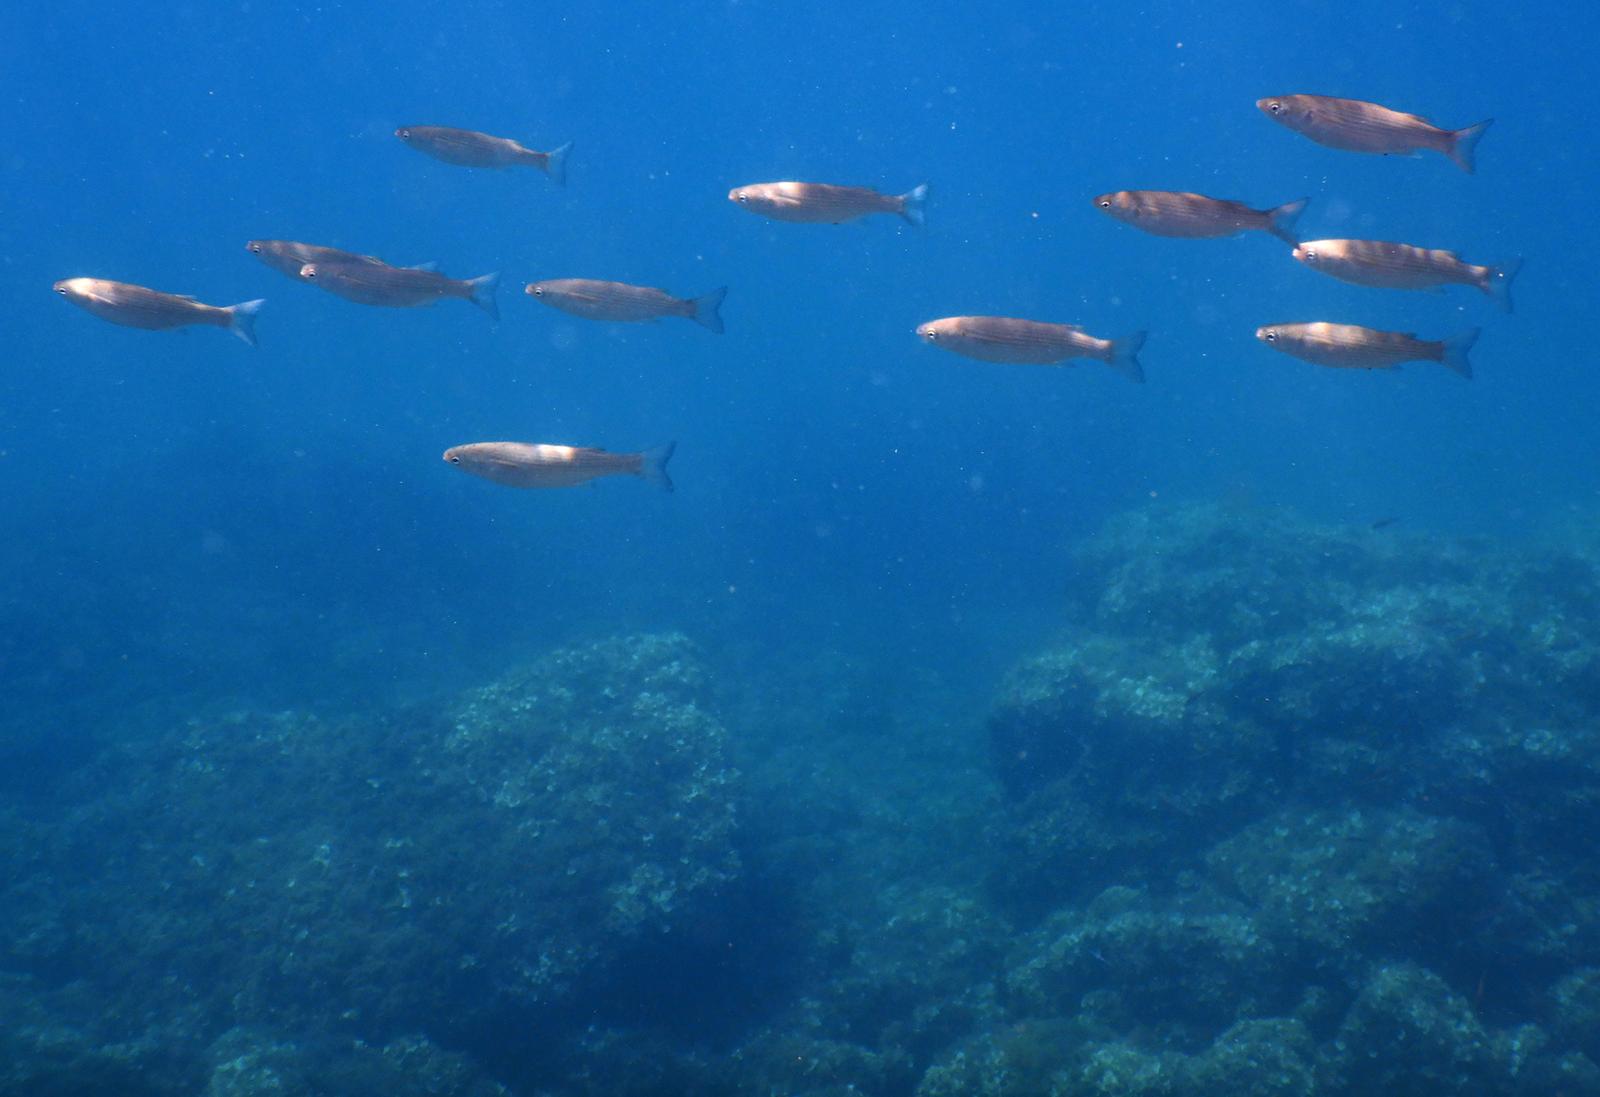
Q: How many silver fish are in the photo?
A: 12